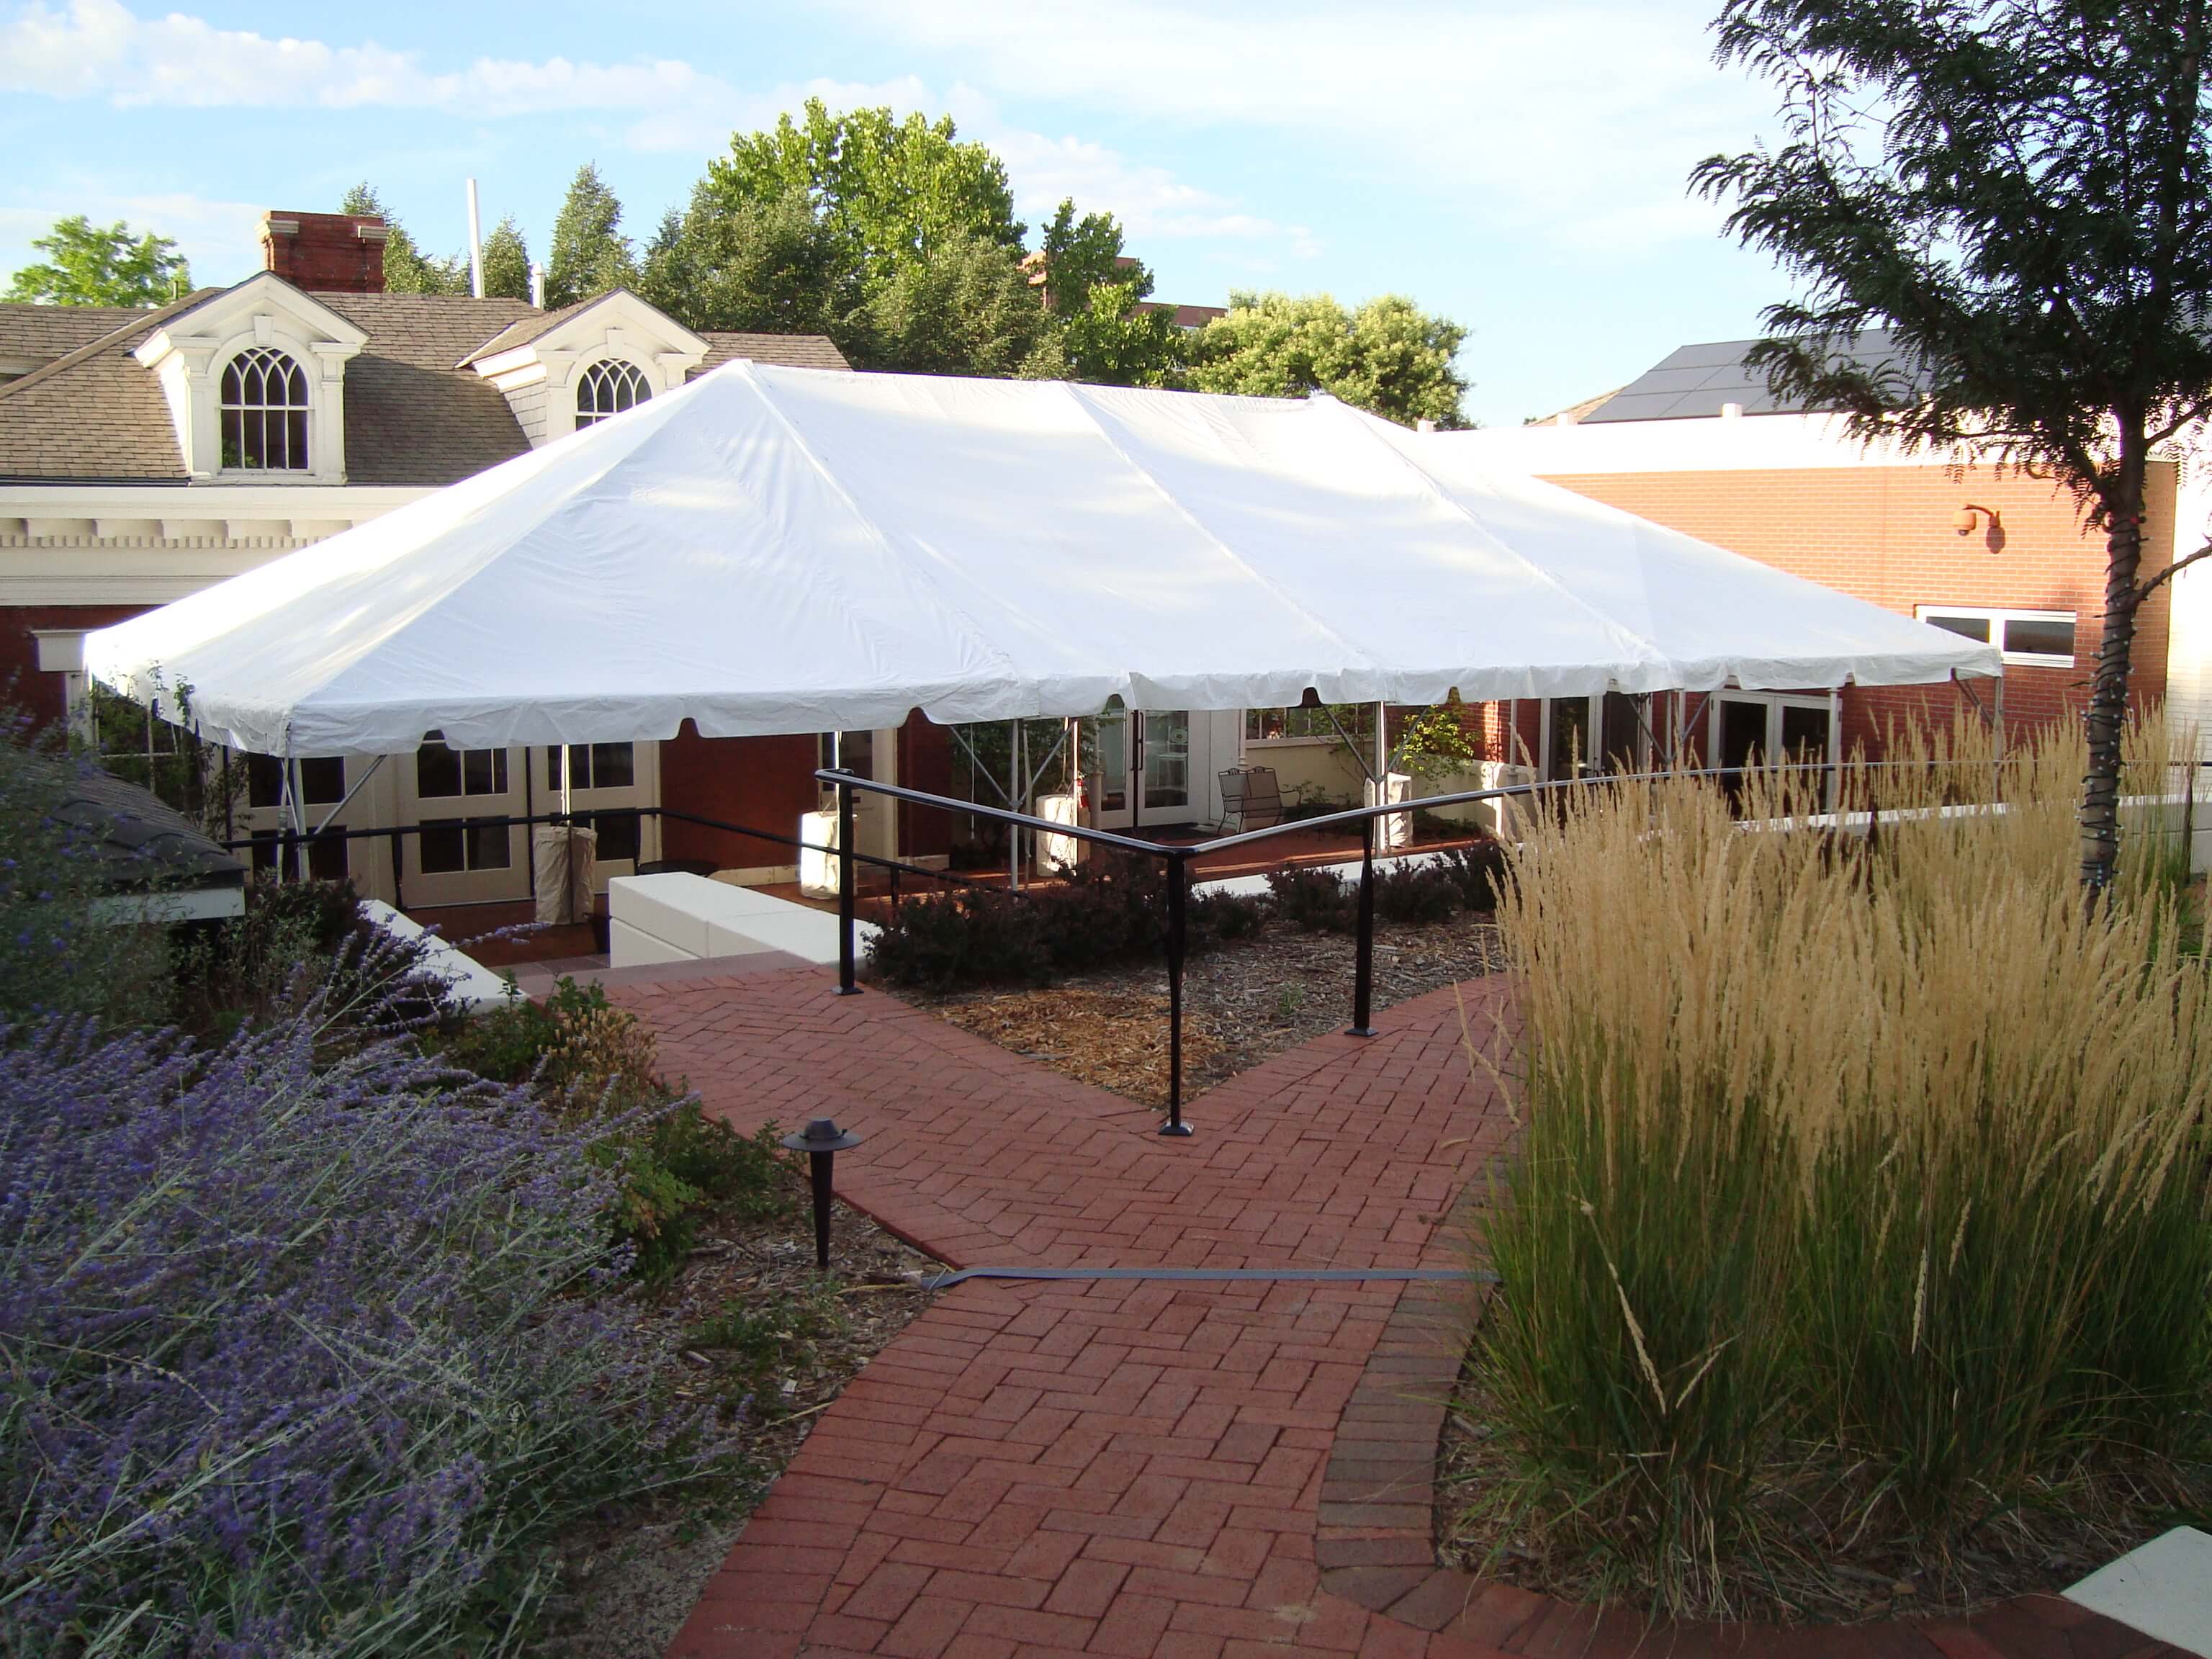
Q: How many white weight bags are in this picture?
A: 4